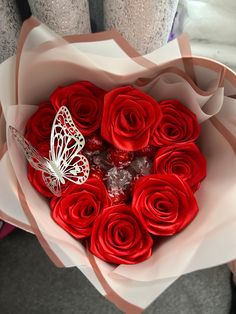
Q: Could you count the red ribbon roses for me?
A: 9